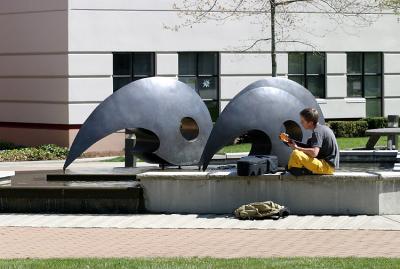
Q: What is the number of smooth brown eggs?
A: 0